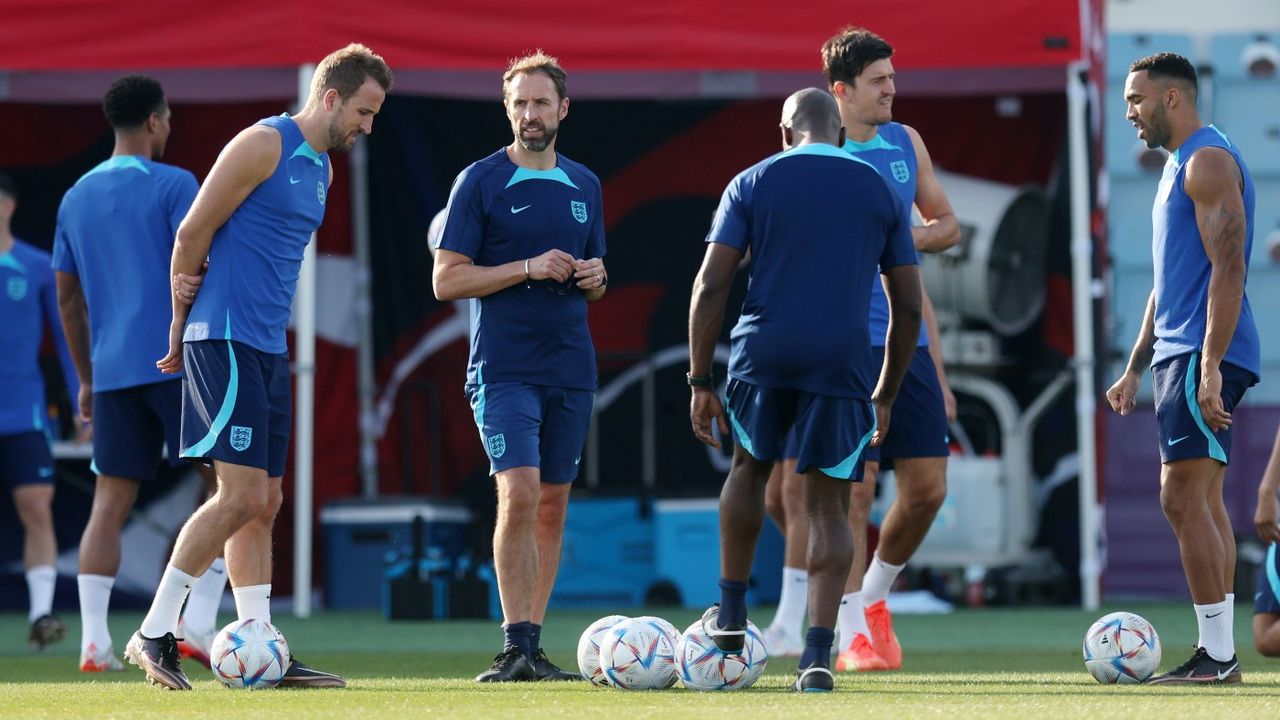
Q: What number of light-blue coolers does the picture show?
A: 2